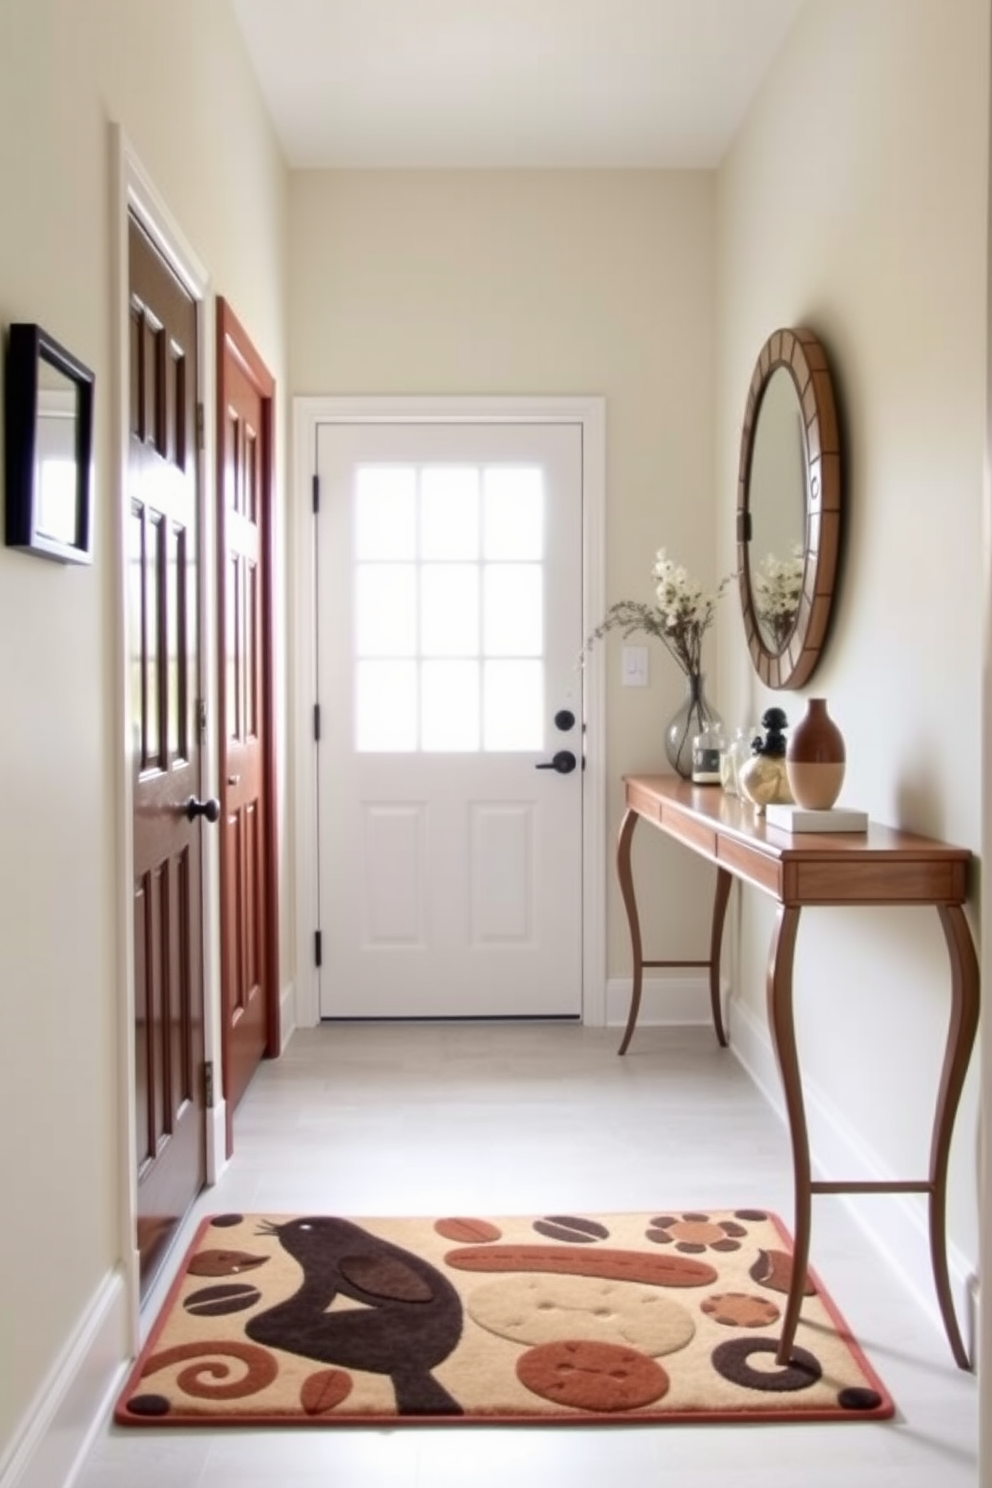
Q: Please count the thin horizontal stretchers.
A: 2